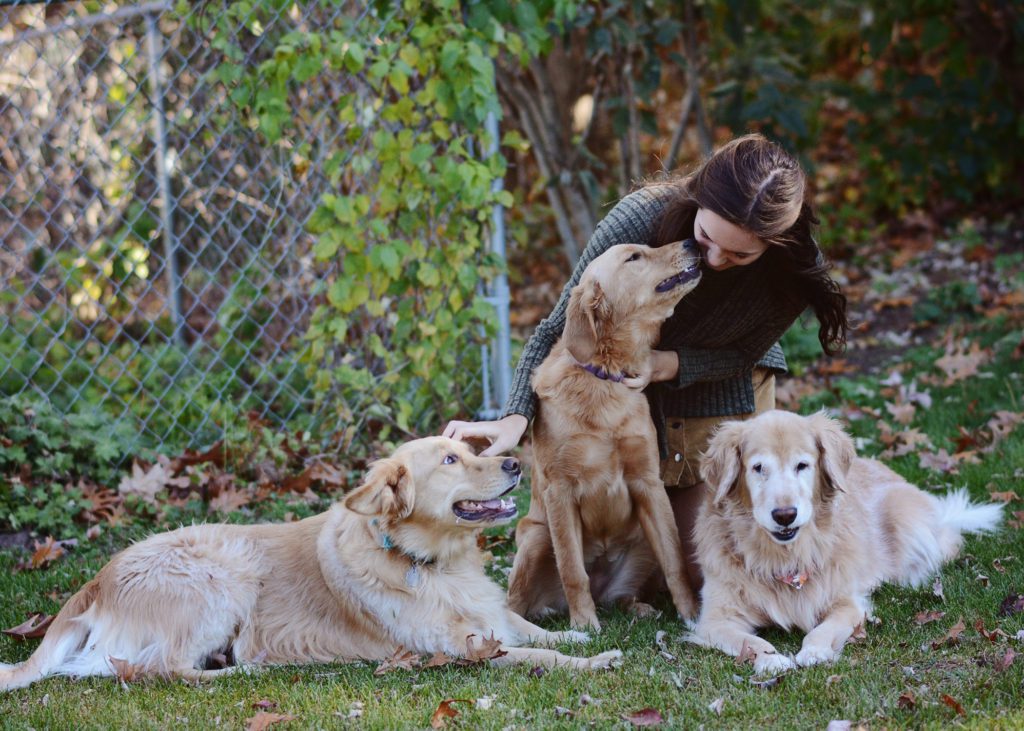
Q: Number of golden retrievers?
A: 3